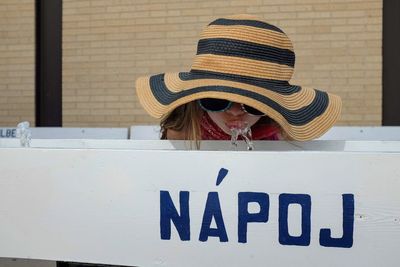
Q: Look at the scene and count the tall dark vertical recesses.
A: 2